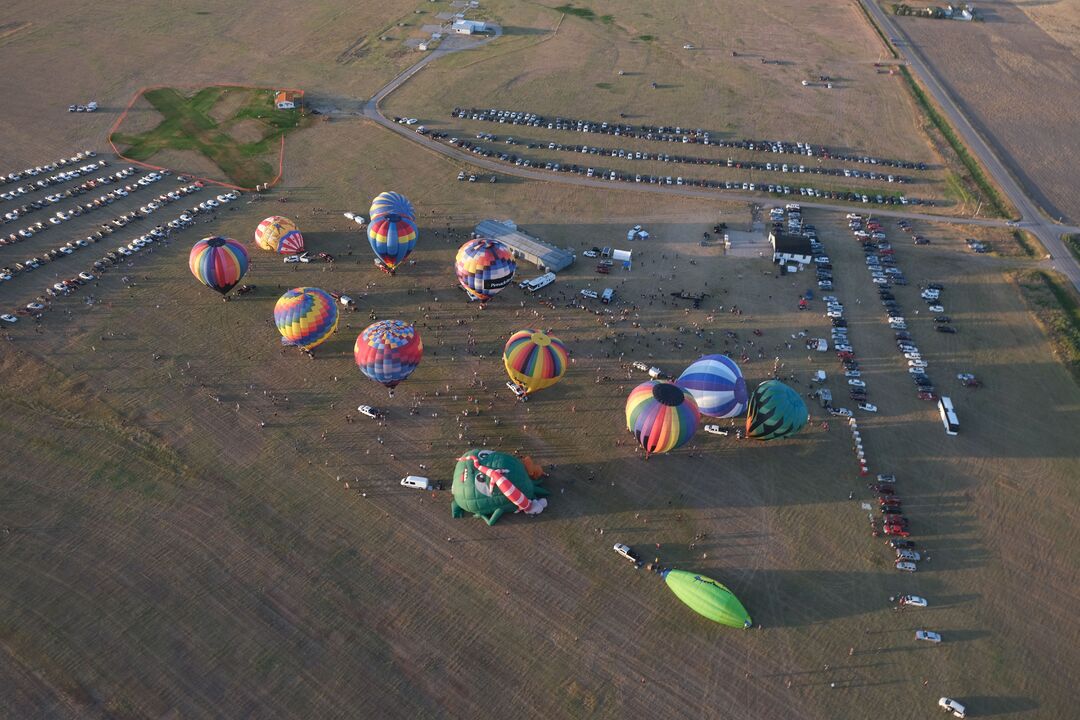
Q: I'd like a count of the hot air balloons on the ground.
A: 13